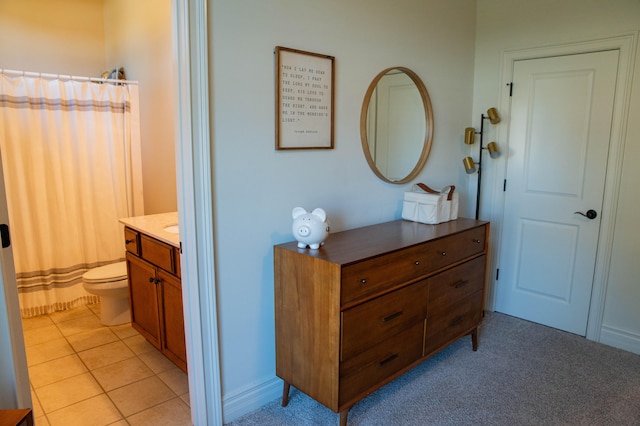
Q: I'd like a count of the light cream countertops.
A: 1